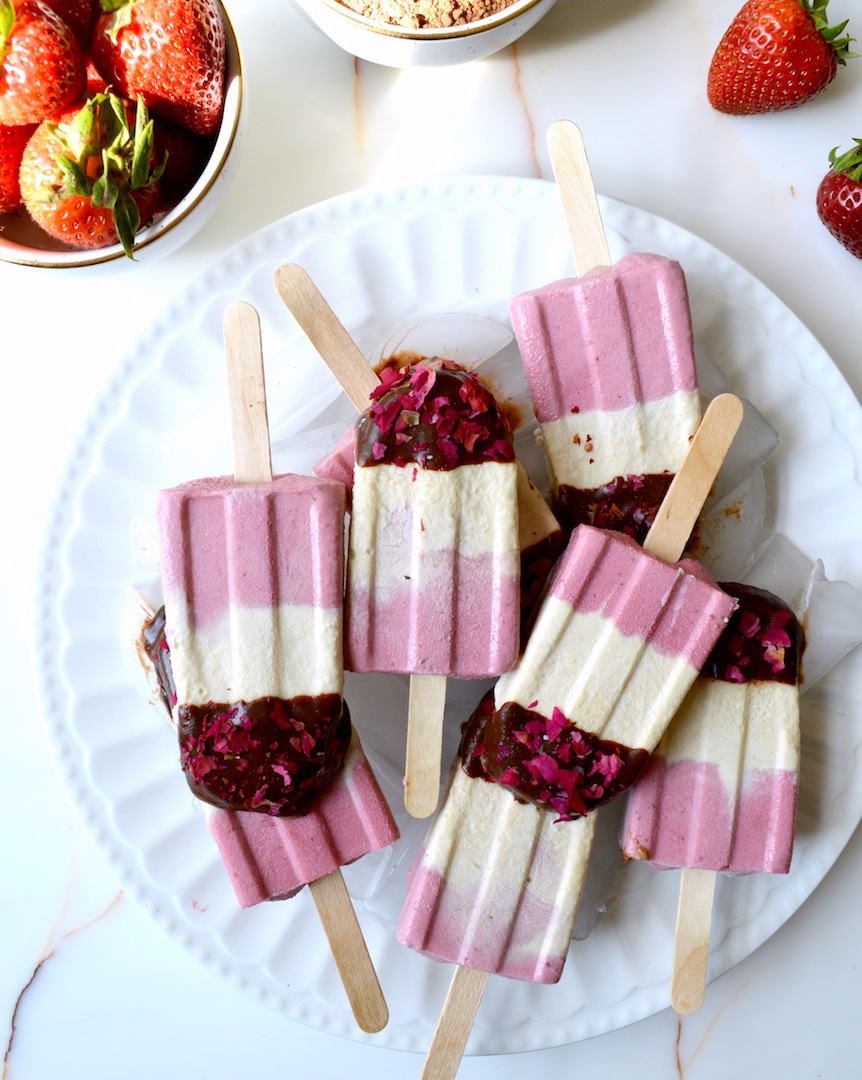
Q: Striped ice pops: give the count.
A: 8